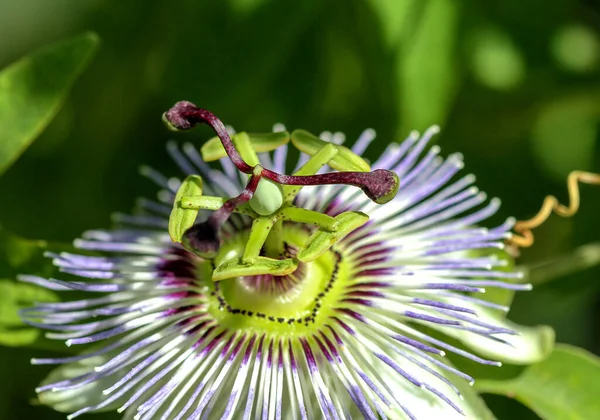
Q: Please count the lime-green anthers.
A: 5